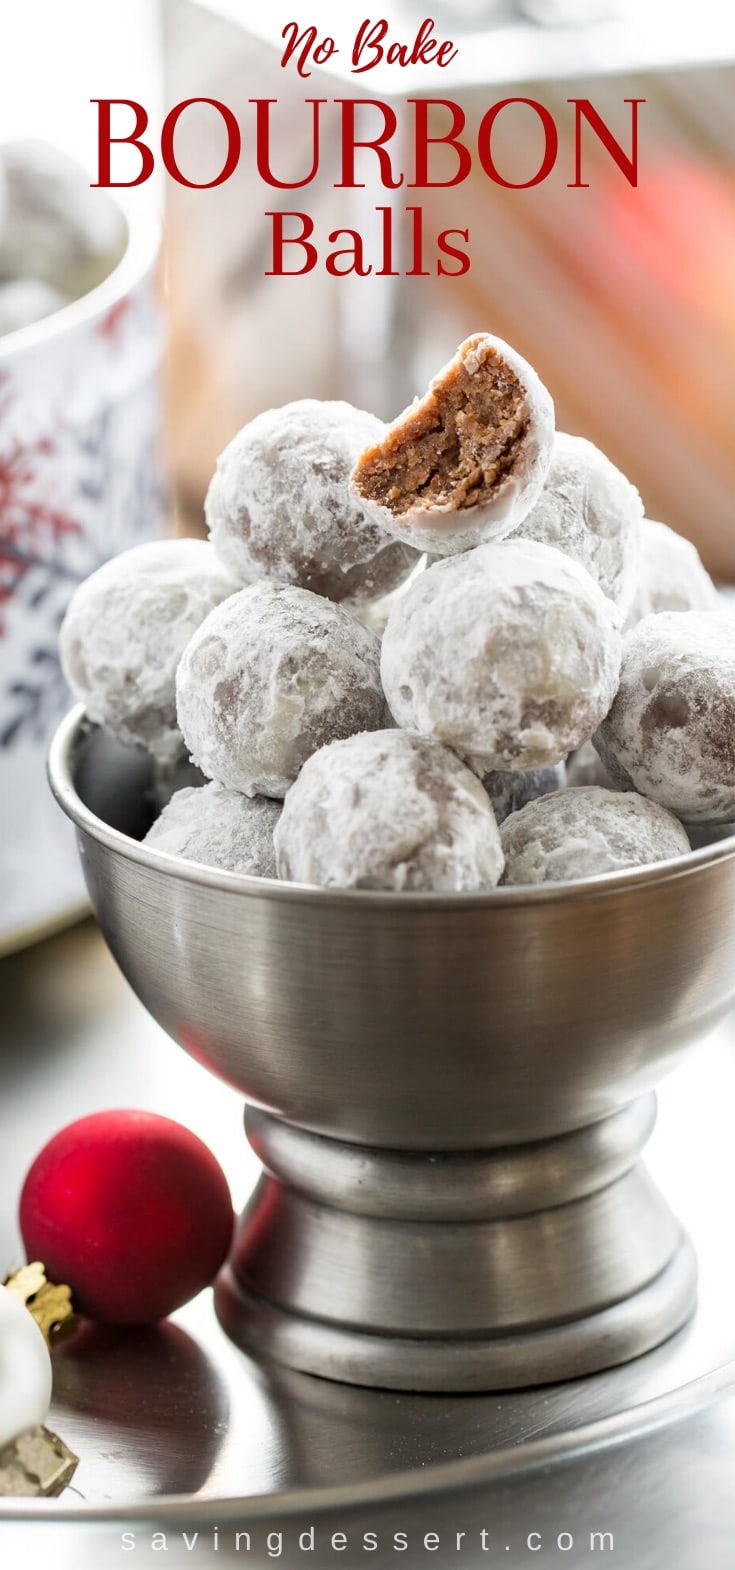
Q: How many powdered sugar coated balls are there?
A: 11